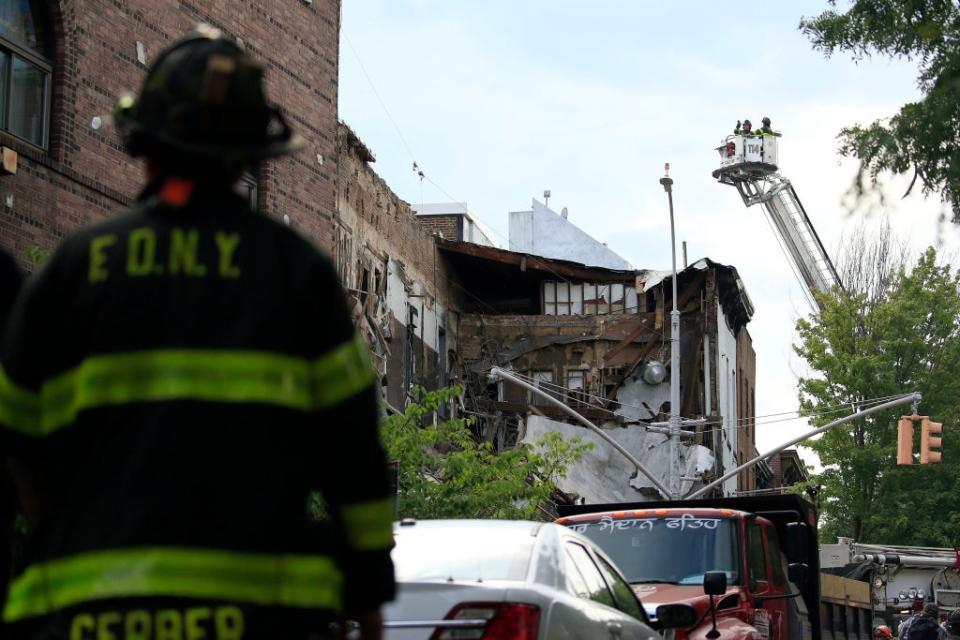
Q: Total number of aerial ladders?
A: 1